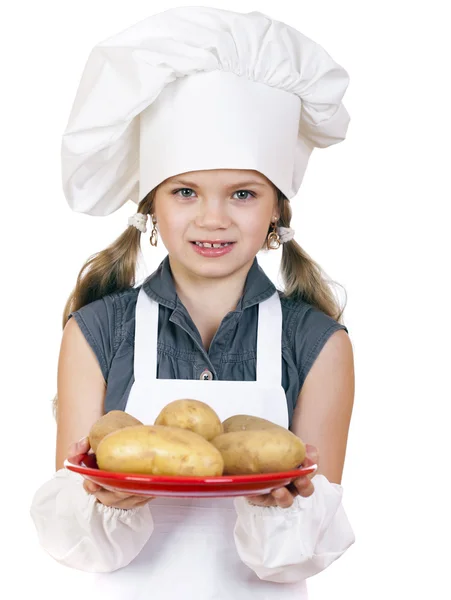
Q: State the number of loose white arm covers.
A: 2